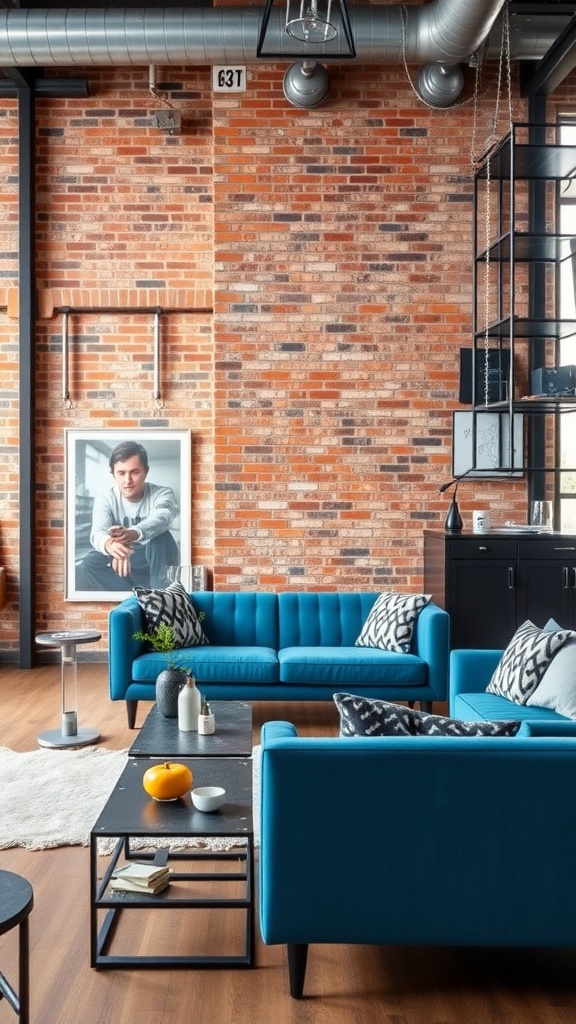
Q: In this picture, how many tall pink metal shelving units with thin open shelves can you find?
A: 0